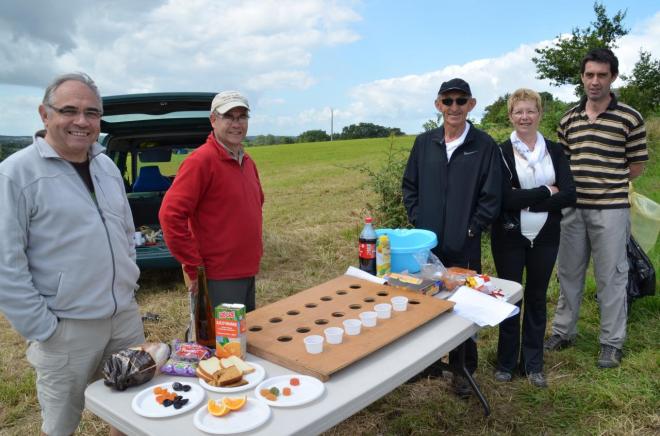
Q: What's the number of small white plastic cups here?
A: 6